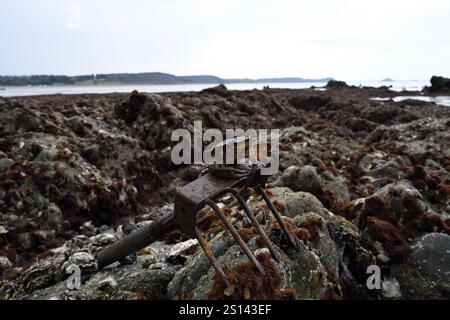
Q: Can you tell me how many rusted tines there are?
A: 4